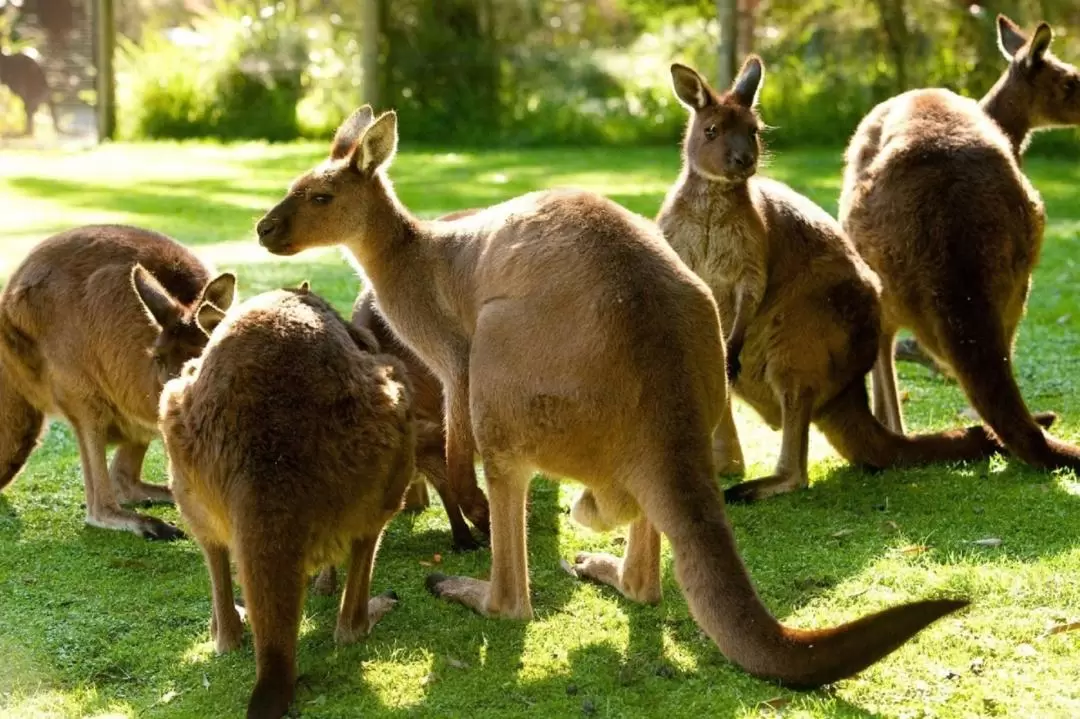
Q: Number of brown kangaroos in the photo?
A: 6